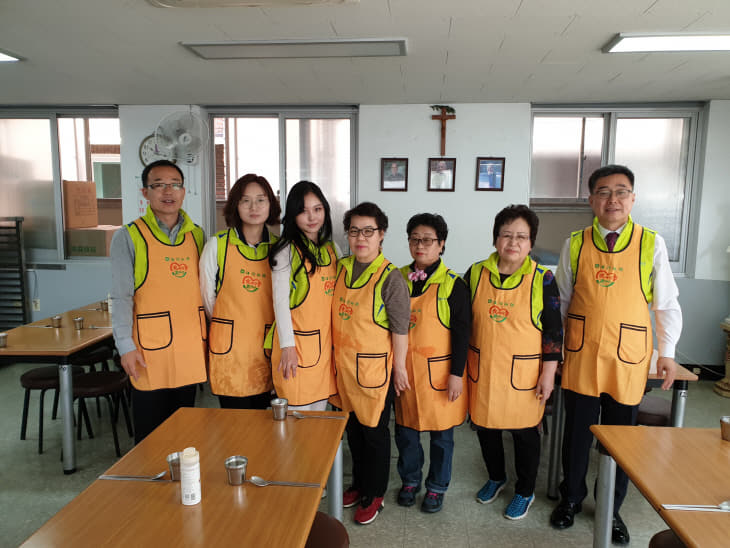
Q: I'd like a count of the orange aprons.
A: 7